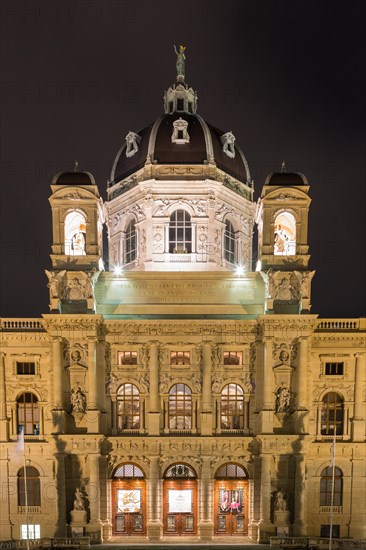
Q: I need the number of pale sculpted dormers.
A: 3